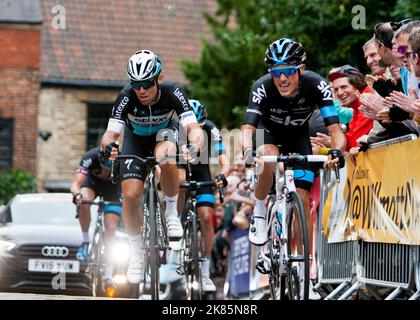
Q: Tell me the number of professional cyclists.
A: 4